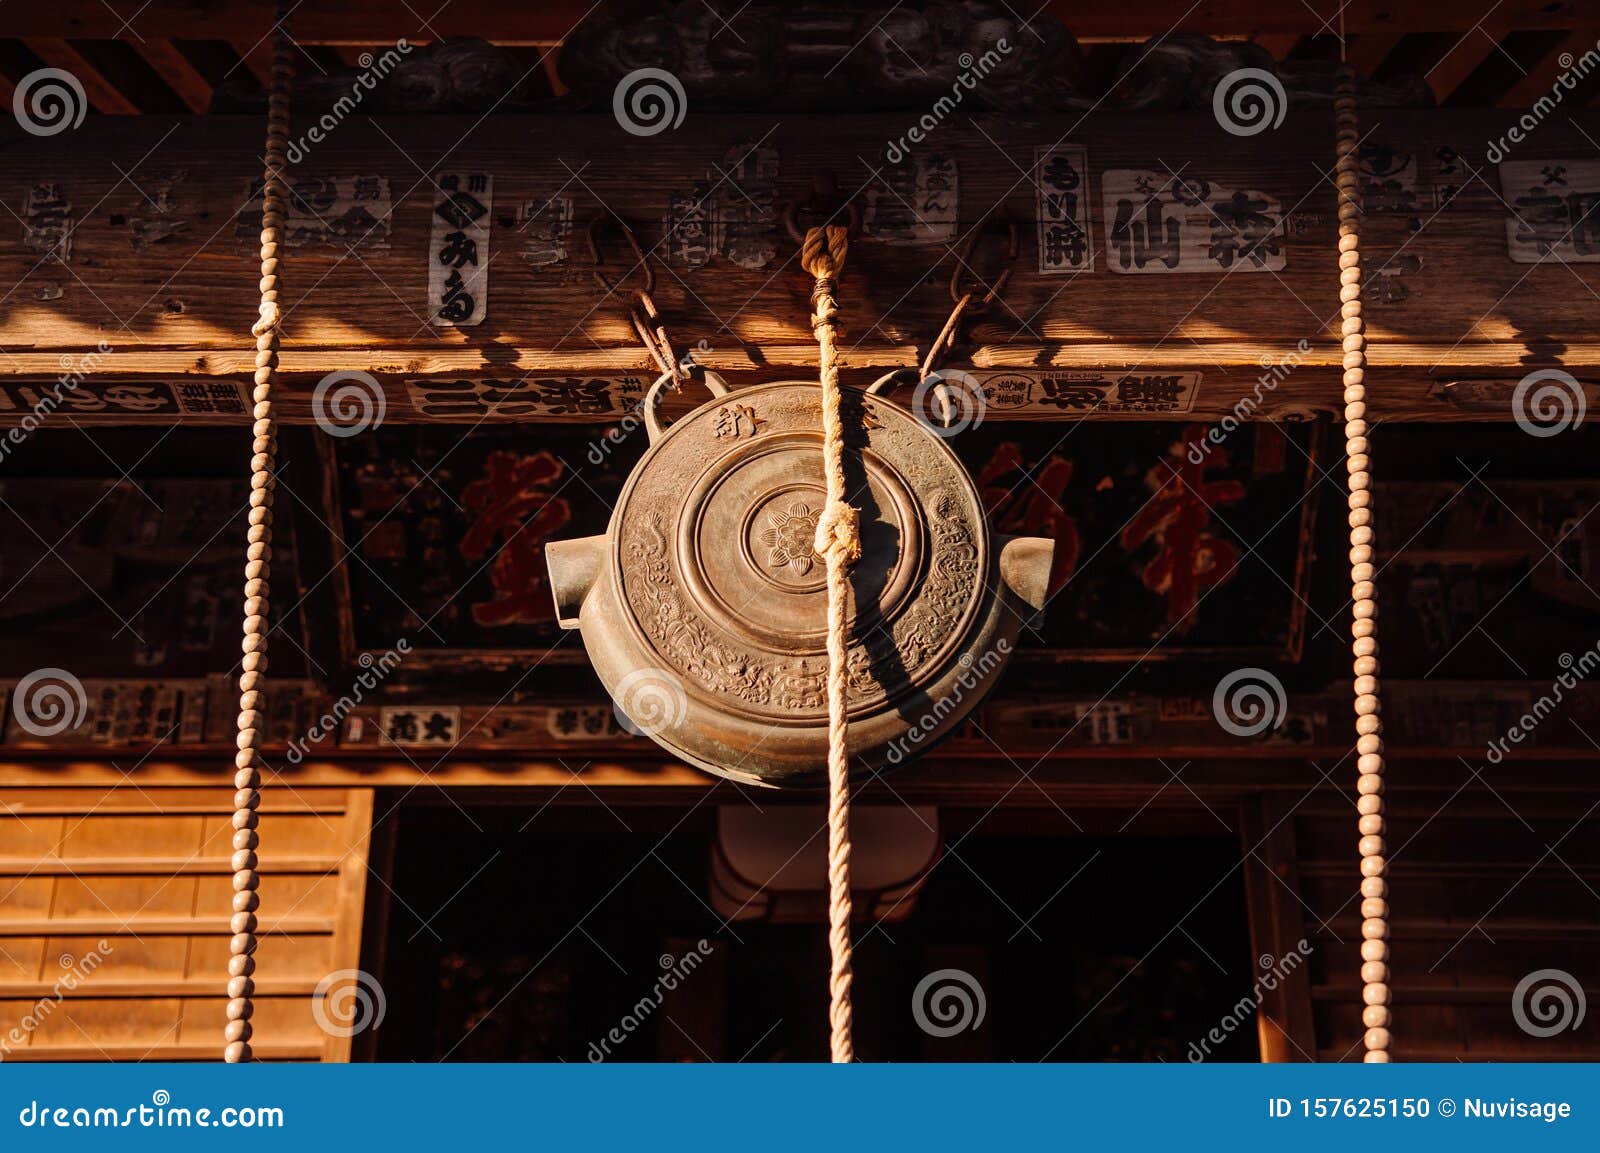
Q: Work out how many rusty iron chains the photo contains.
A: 2